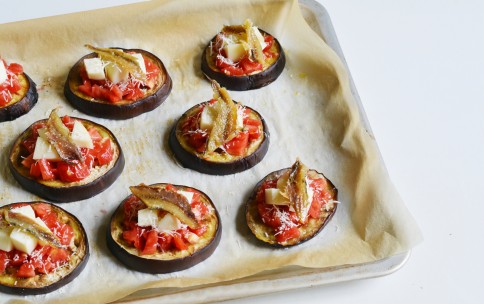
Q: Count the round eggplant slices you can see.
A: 8